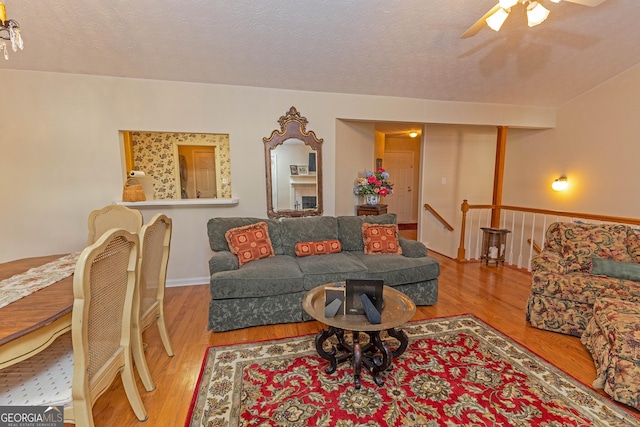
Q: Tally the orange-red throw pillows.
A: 3